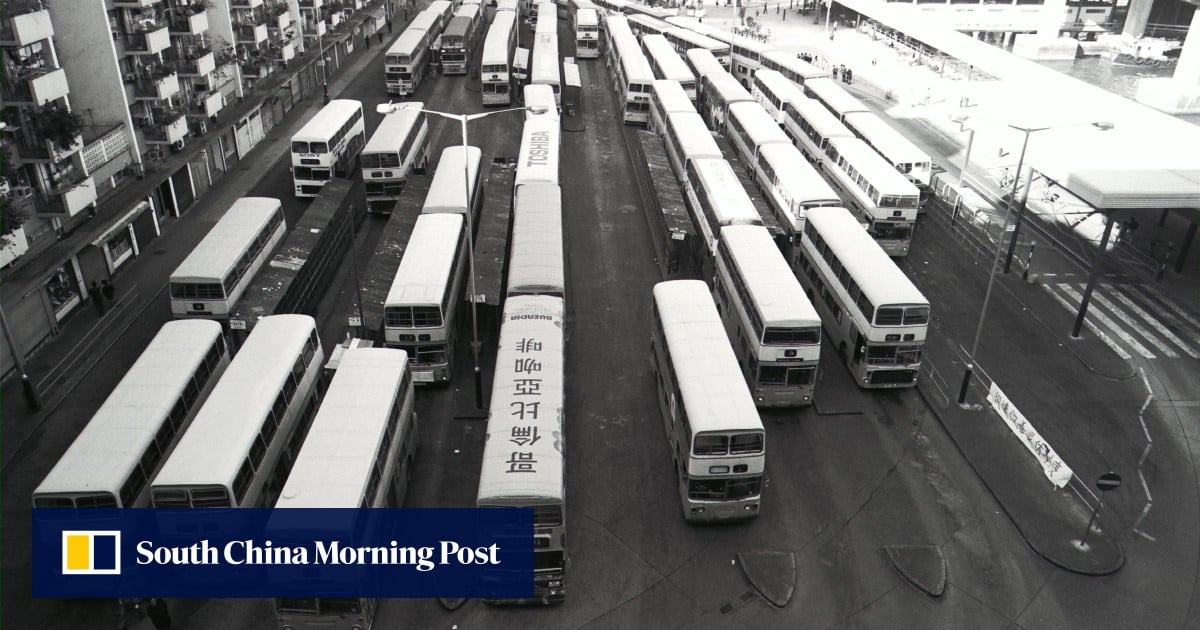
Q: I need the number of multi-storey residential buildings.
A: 1